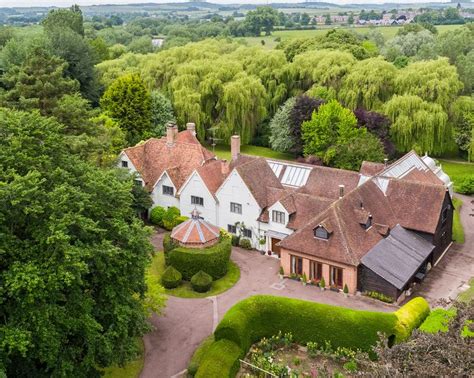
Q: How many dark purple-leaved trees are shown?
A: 2